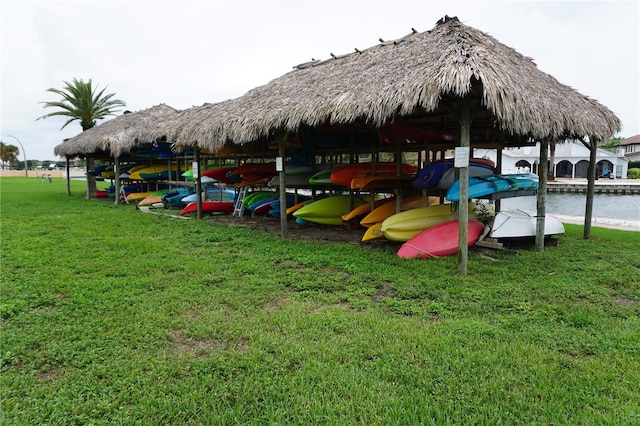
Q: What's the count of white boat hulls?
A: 1